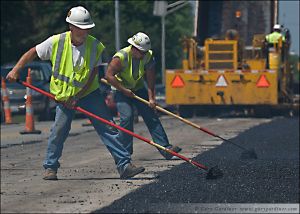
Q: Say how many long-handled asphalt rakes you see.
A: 2